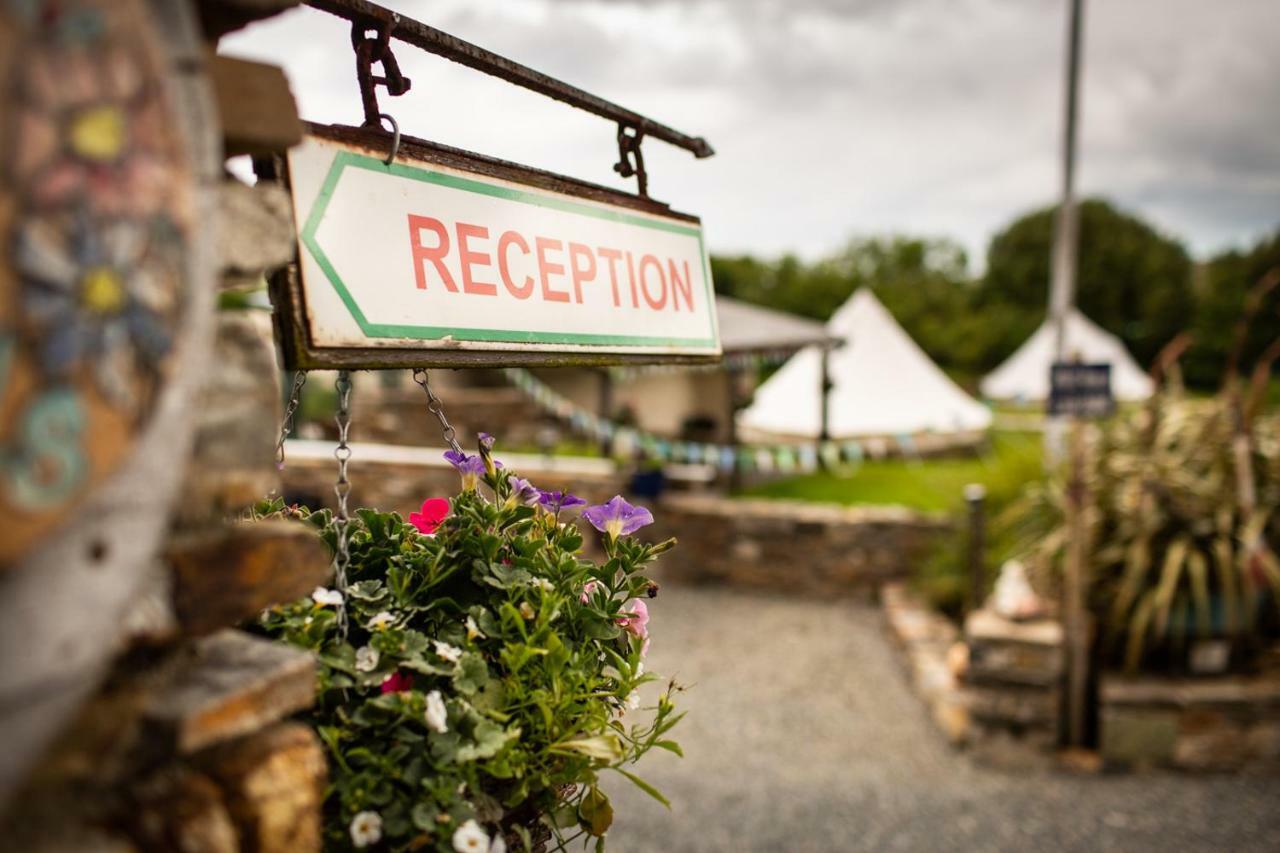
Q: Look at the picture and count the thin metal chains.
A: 3